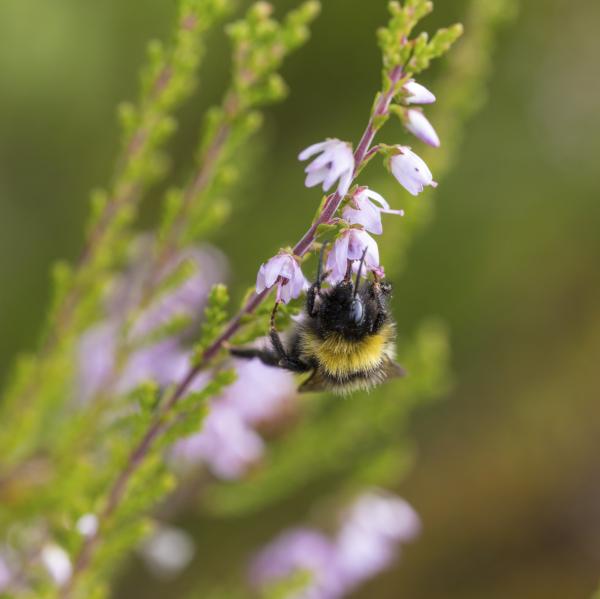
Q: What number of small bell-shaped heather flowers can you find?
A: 7